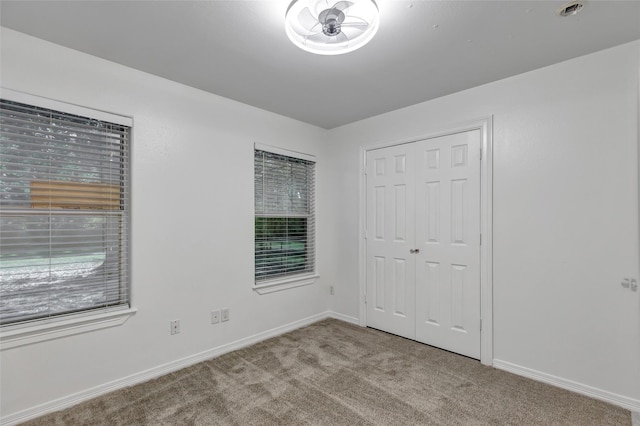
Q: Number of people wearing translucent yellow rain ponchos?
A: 0